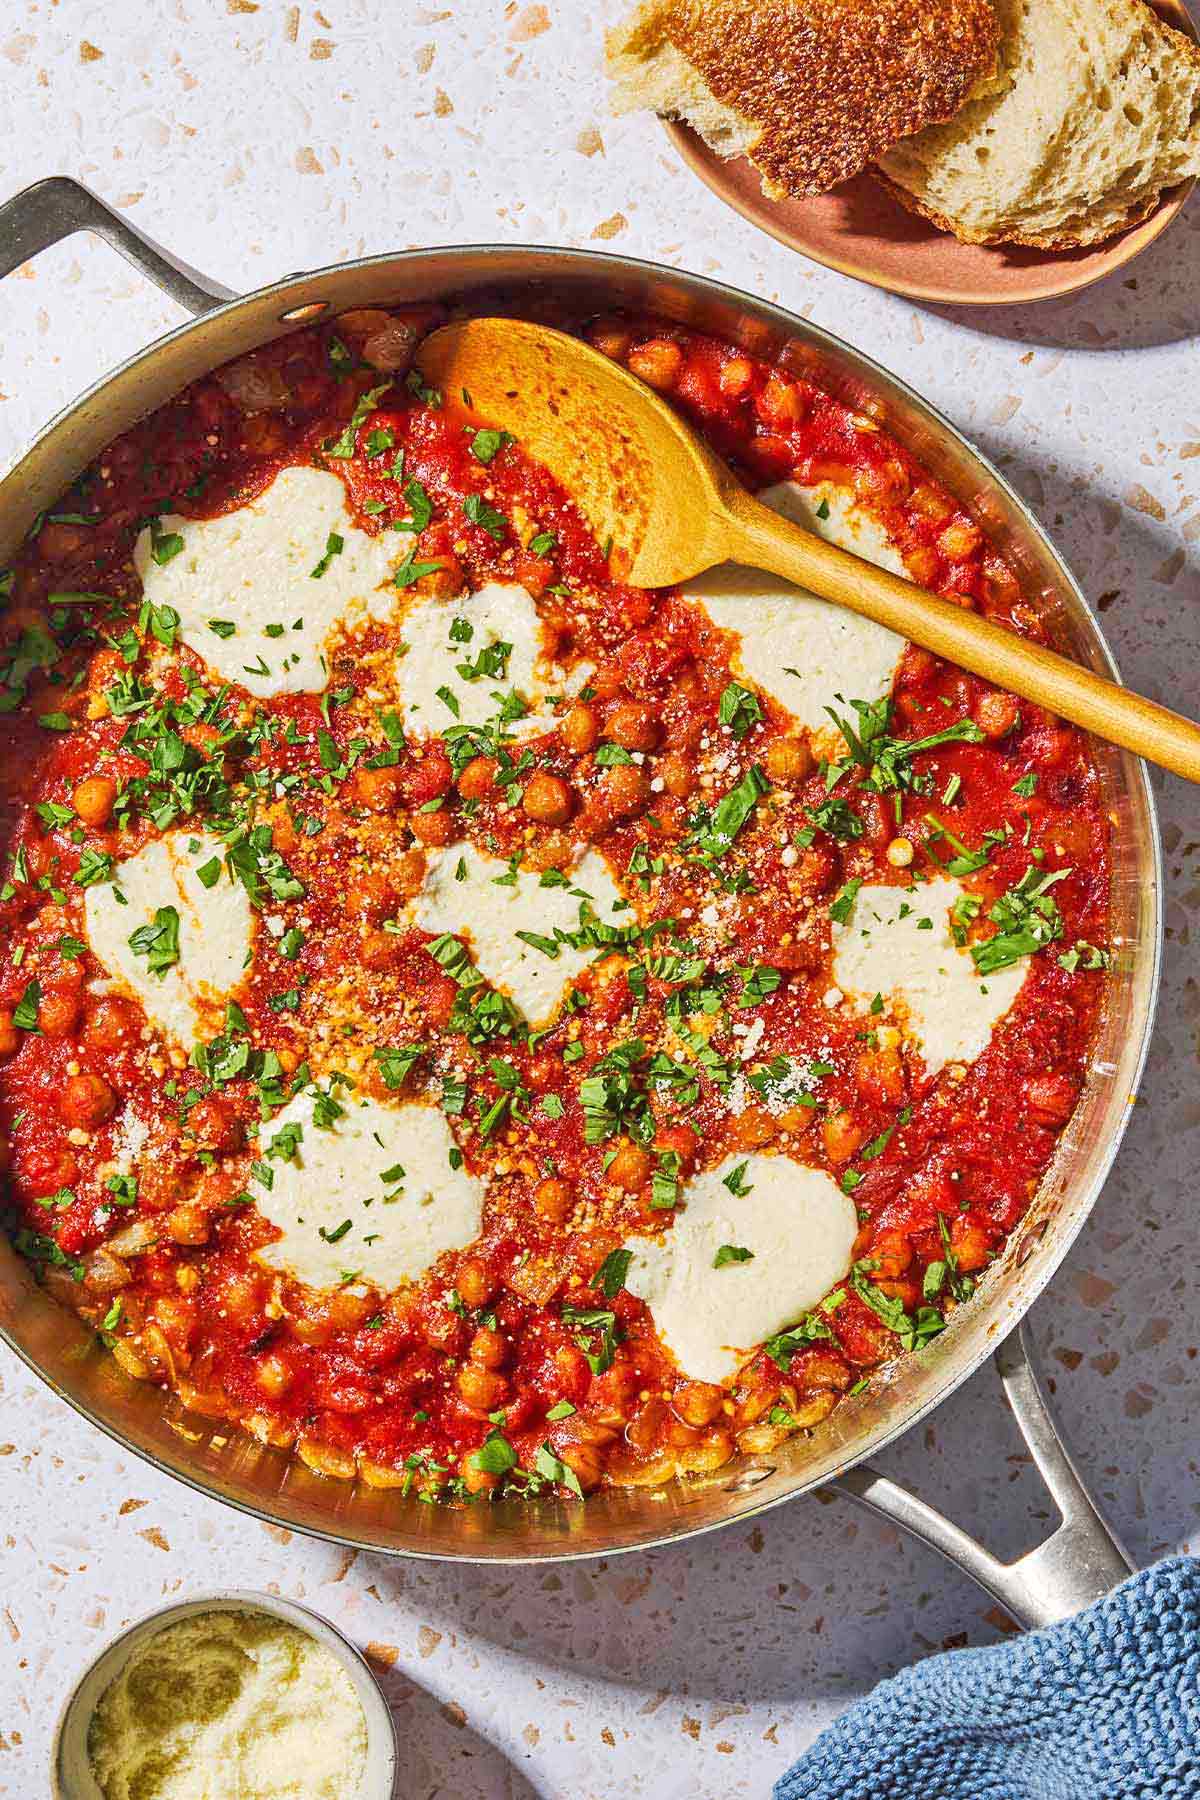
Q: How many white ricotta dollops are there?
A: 8